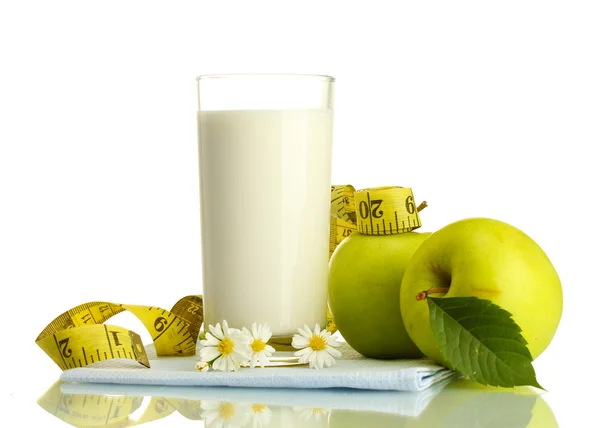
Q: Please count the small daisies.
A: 3